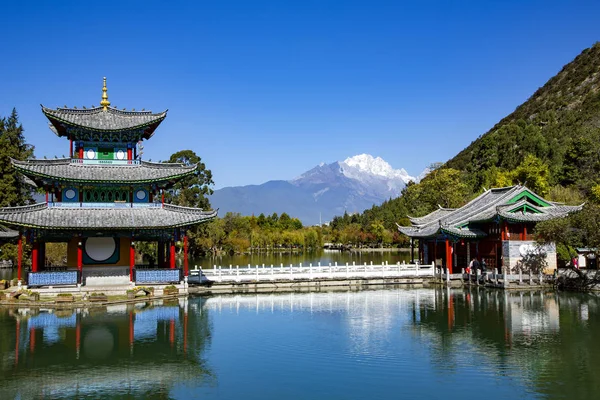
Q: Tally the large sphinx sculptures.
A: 0